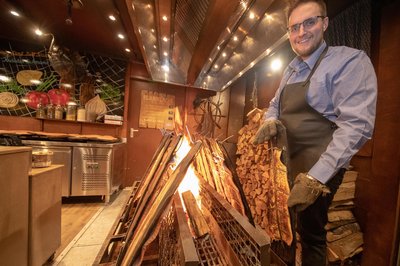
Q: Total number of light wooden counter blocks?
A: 2